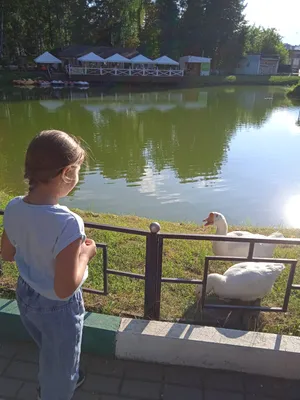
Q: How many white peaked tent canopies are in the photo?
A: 5